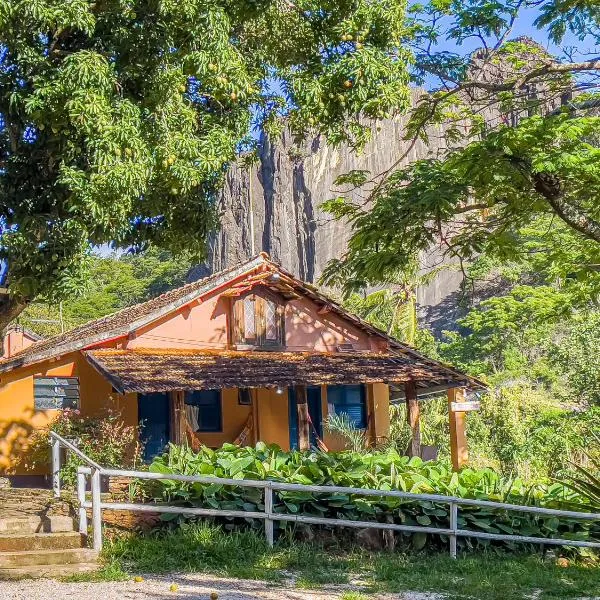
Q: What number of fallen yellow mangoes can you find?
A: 3